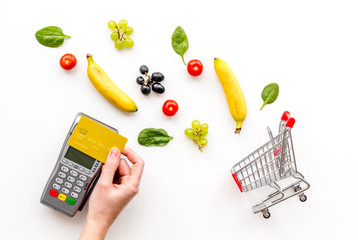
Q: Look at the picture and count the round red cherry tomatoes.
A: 3